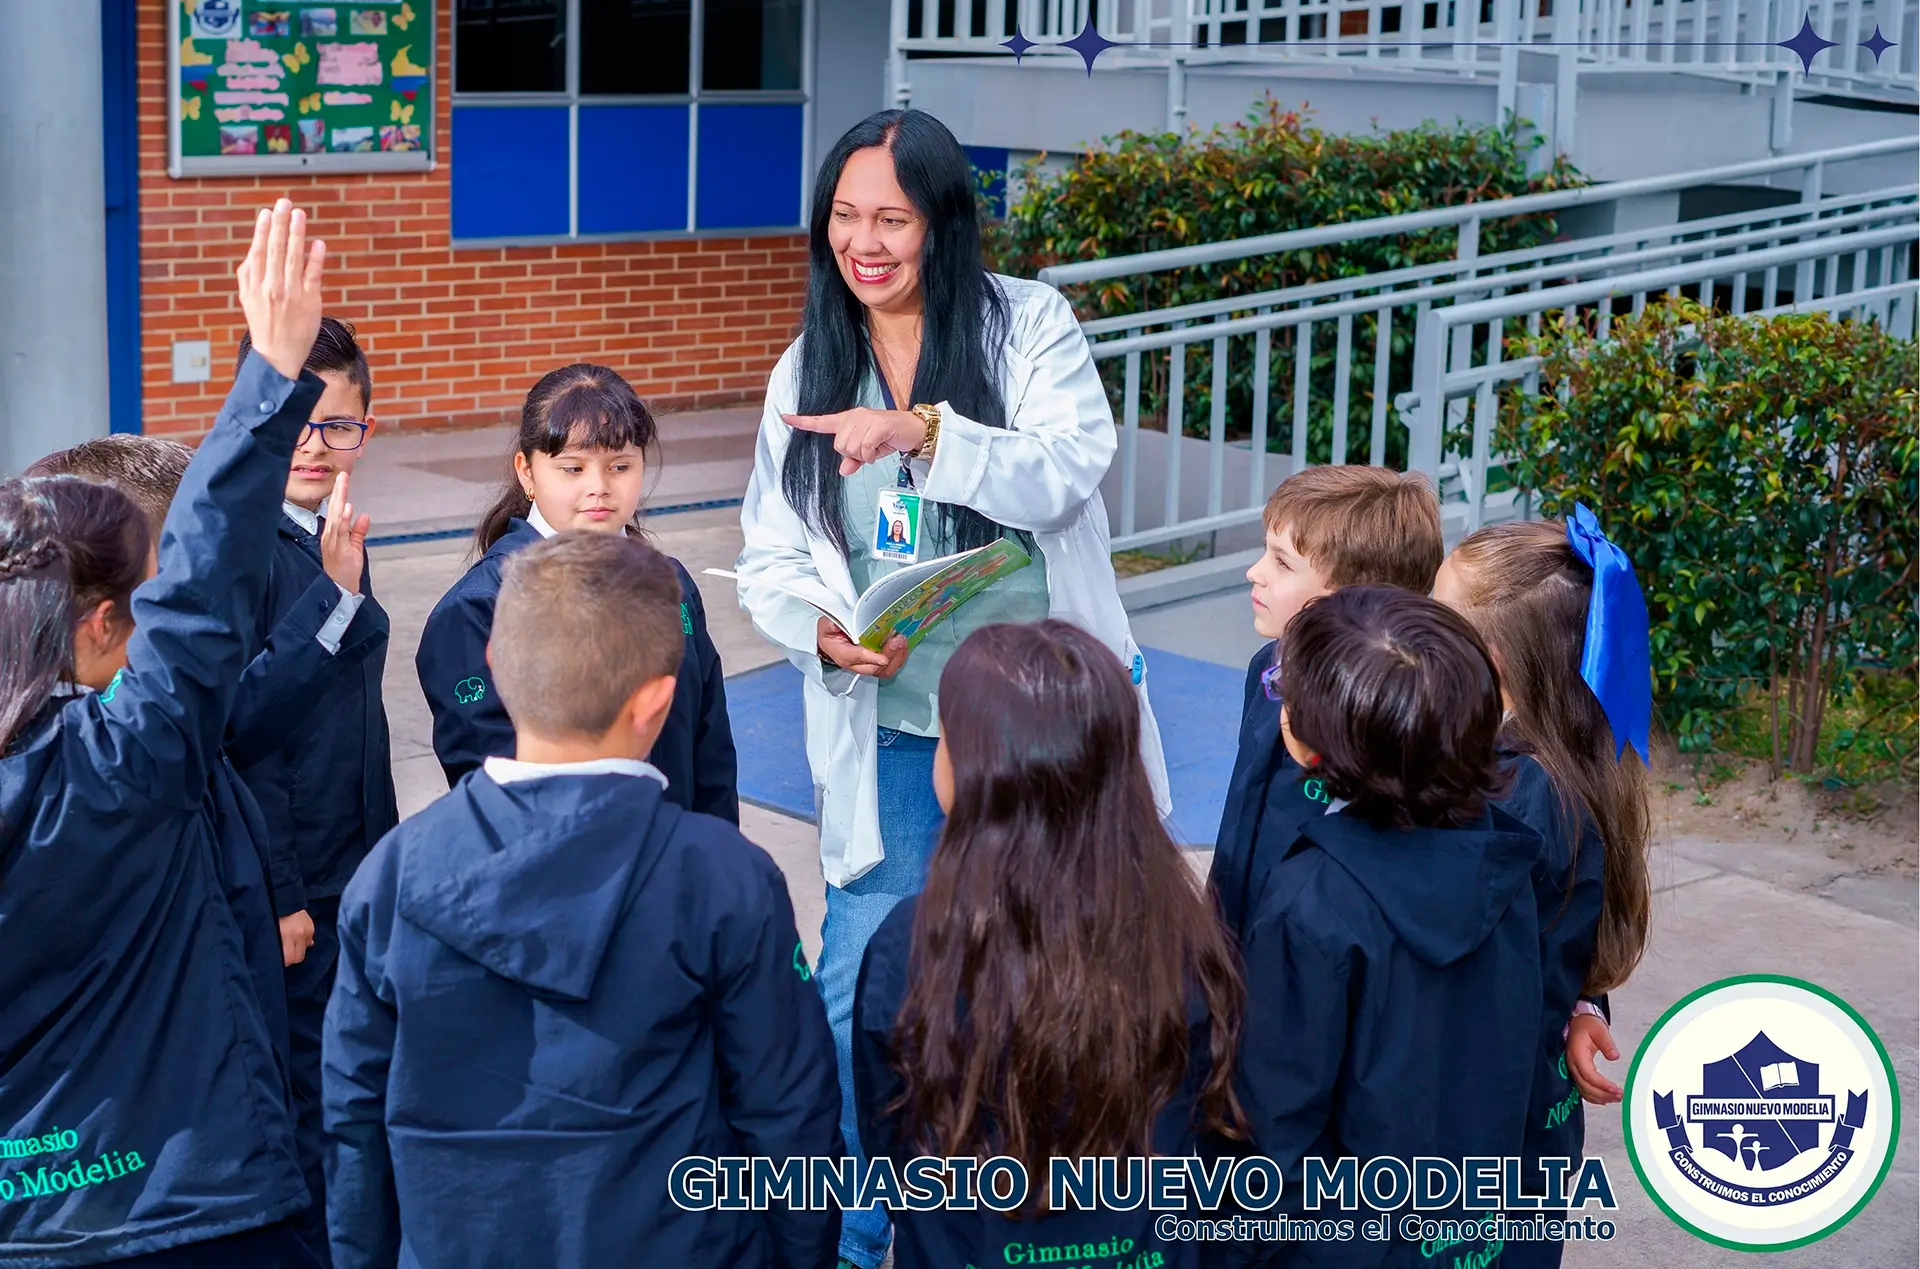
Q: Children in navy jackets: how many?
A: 9